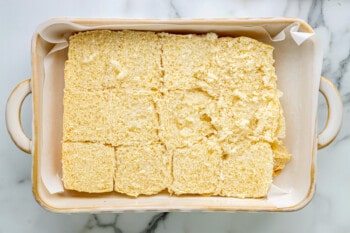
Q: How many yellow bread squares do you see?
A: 12